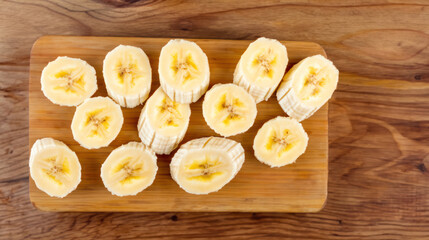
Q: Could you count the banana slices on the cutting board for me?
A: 12